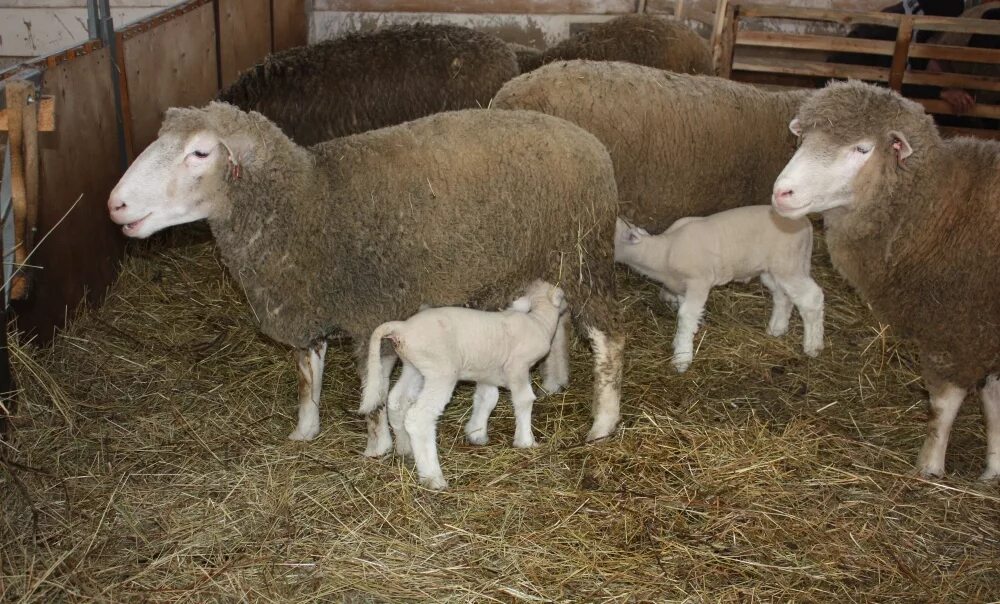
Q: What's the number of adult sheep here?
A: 5